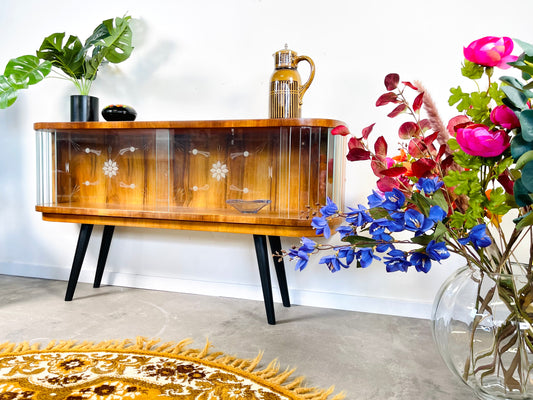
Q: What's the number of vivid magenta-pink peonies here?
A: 3